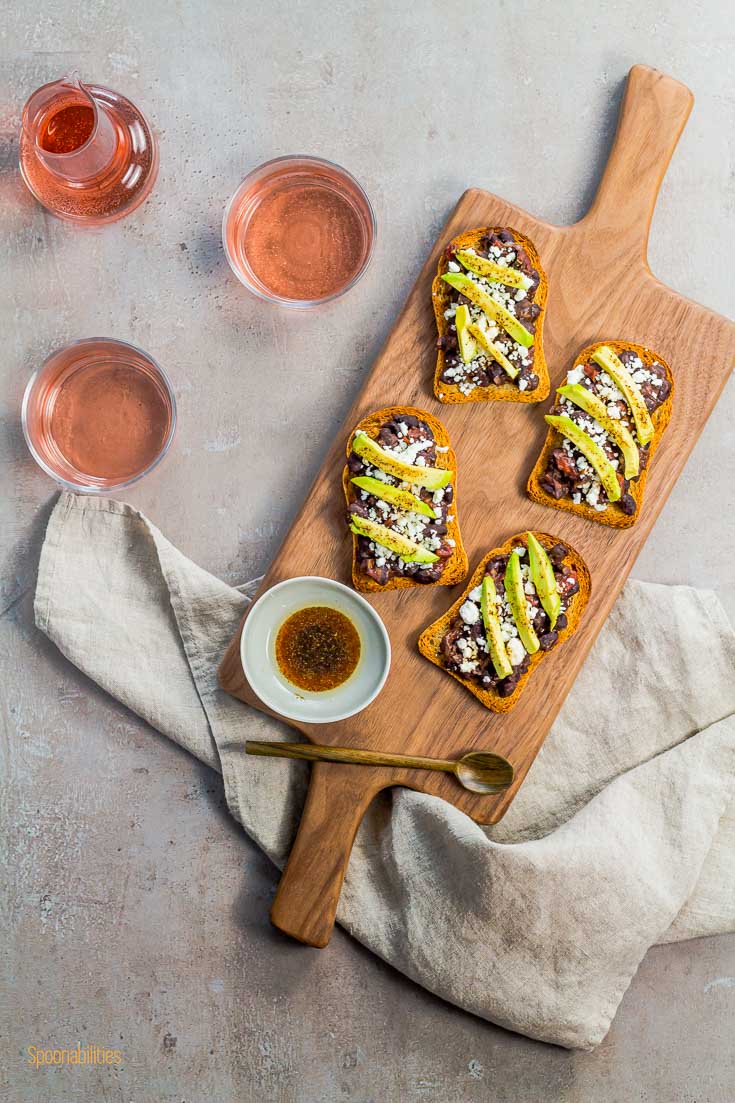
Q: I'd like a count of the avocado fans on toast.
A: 13